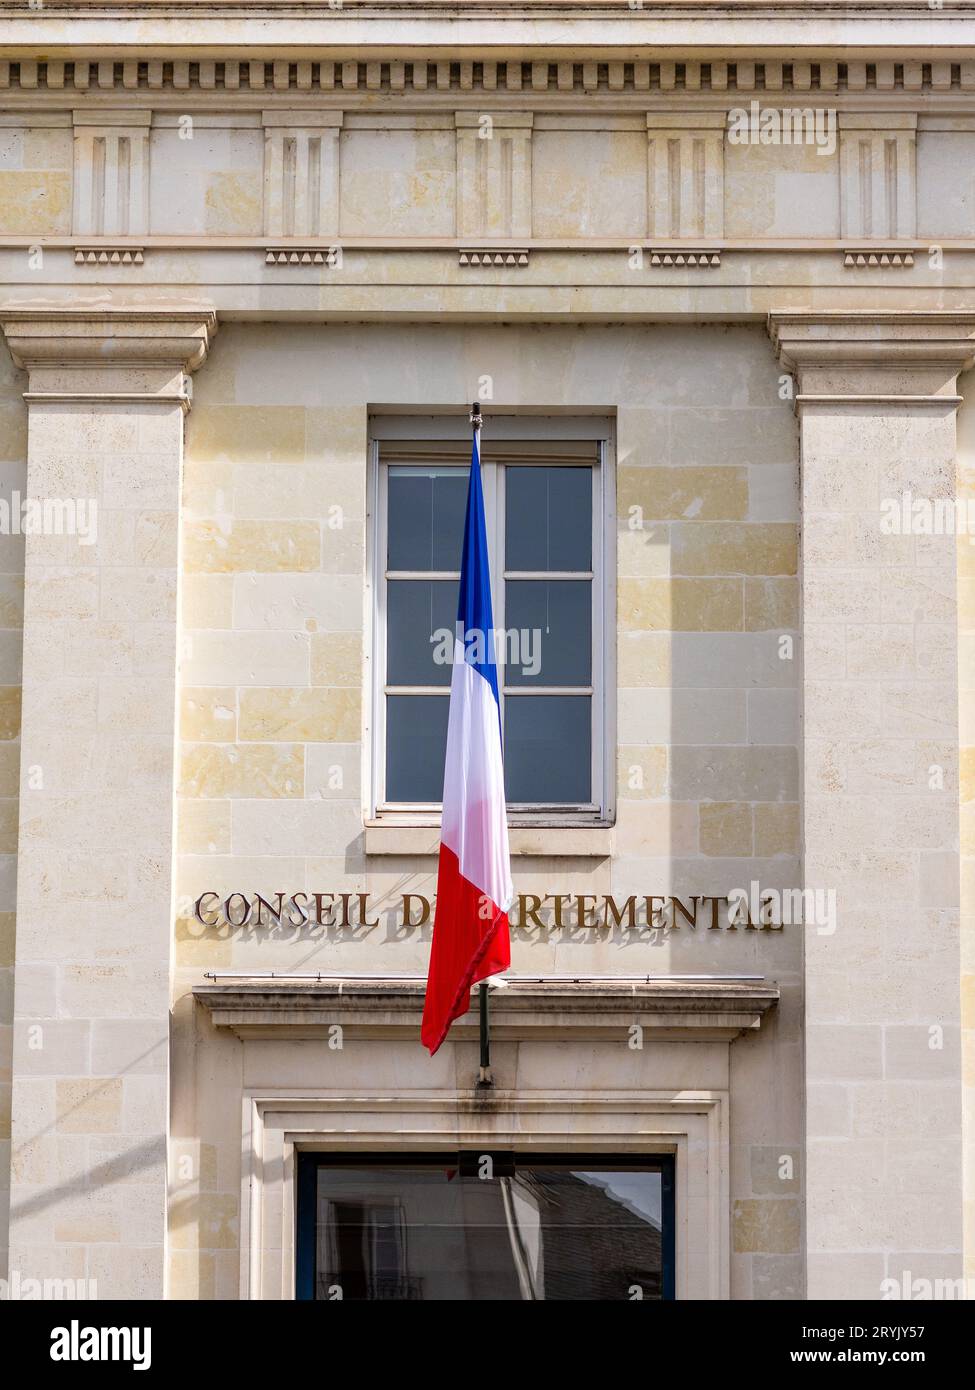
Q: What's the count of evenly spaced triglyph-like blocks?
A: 5